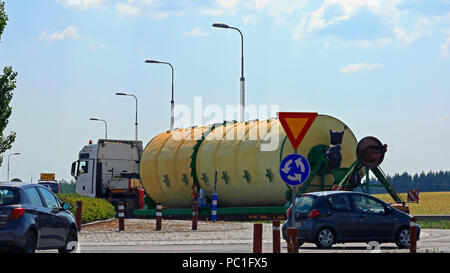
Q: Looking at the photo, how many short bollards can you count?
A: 8